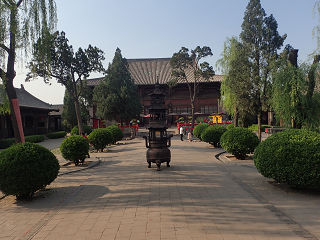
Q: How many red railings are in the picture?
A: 2